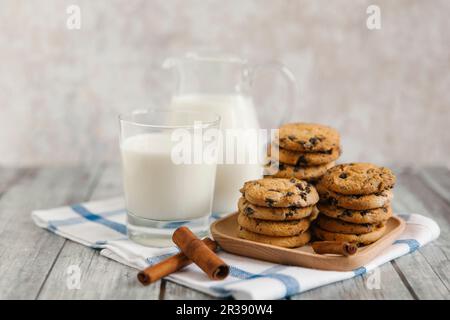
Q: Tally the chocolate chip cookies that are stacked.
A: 12